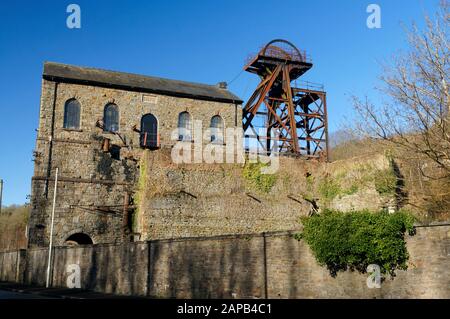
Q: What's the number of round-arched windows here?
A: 5